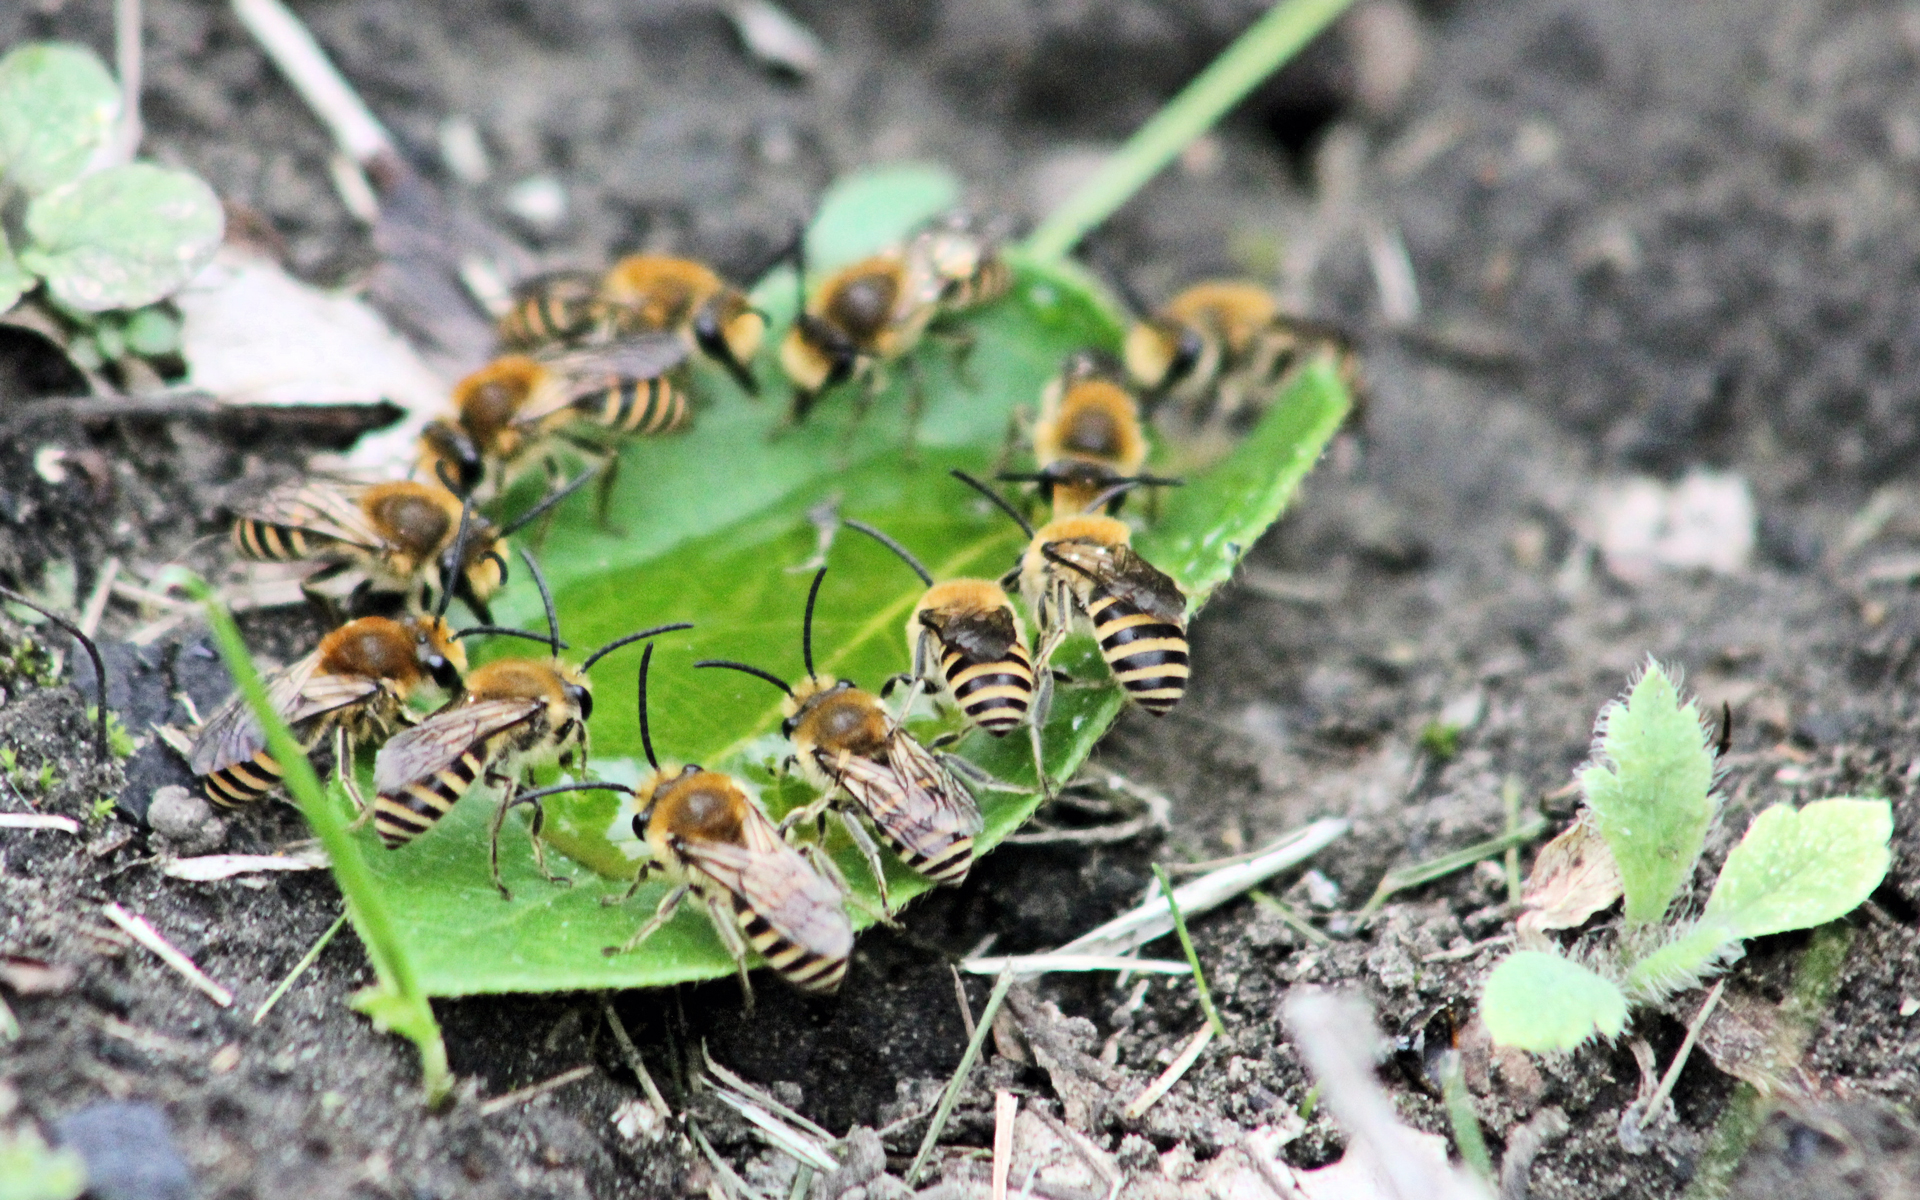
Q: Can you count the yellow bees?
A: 12